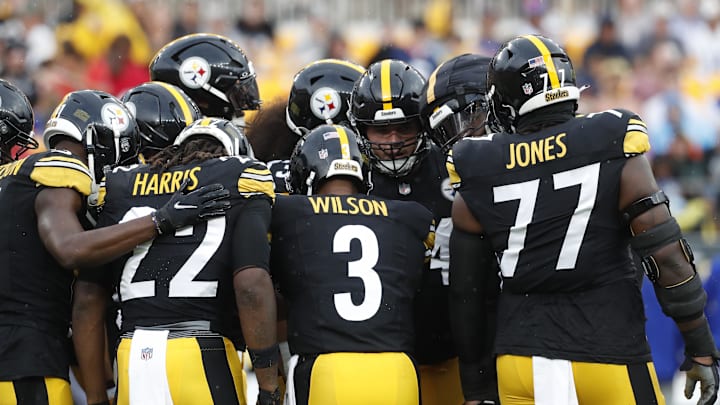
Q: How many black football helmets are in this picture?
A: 10